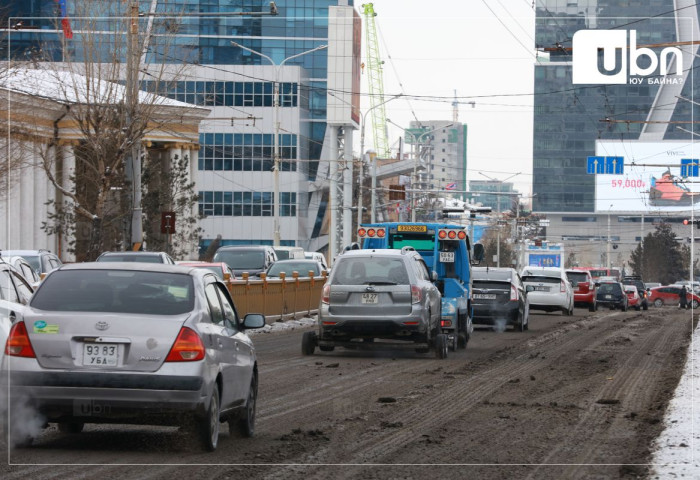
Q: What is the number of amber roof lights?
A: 6